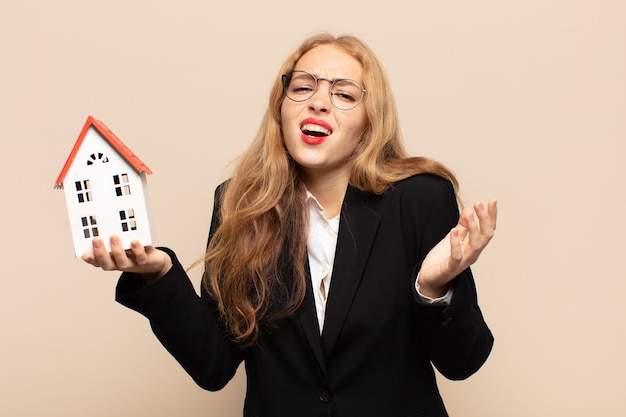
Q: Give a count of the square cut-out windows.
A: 4